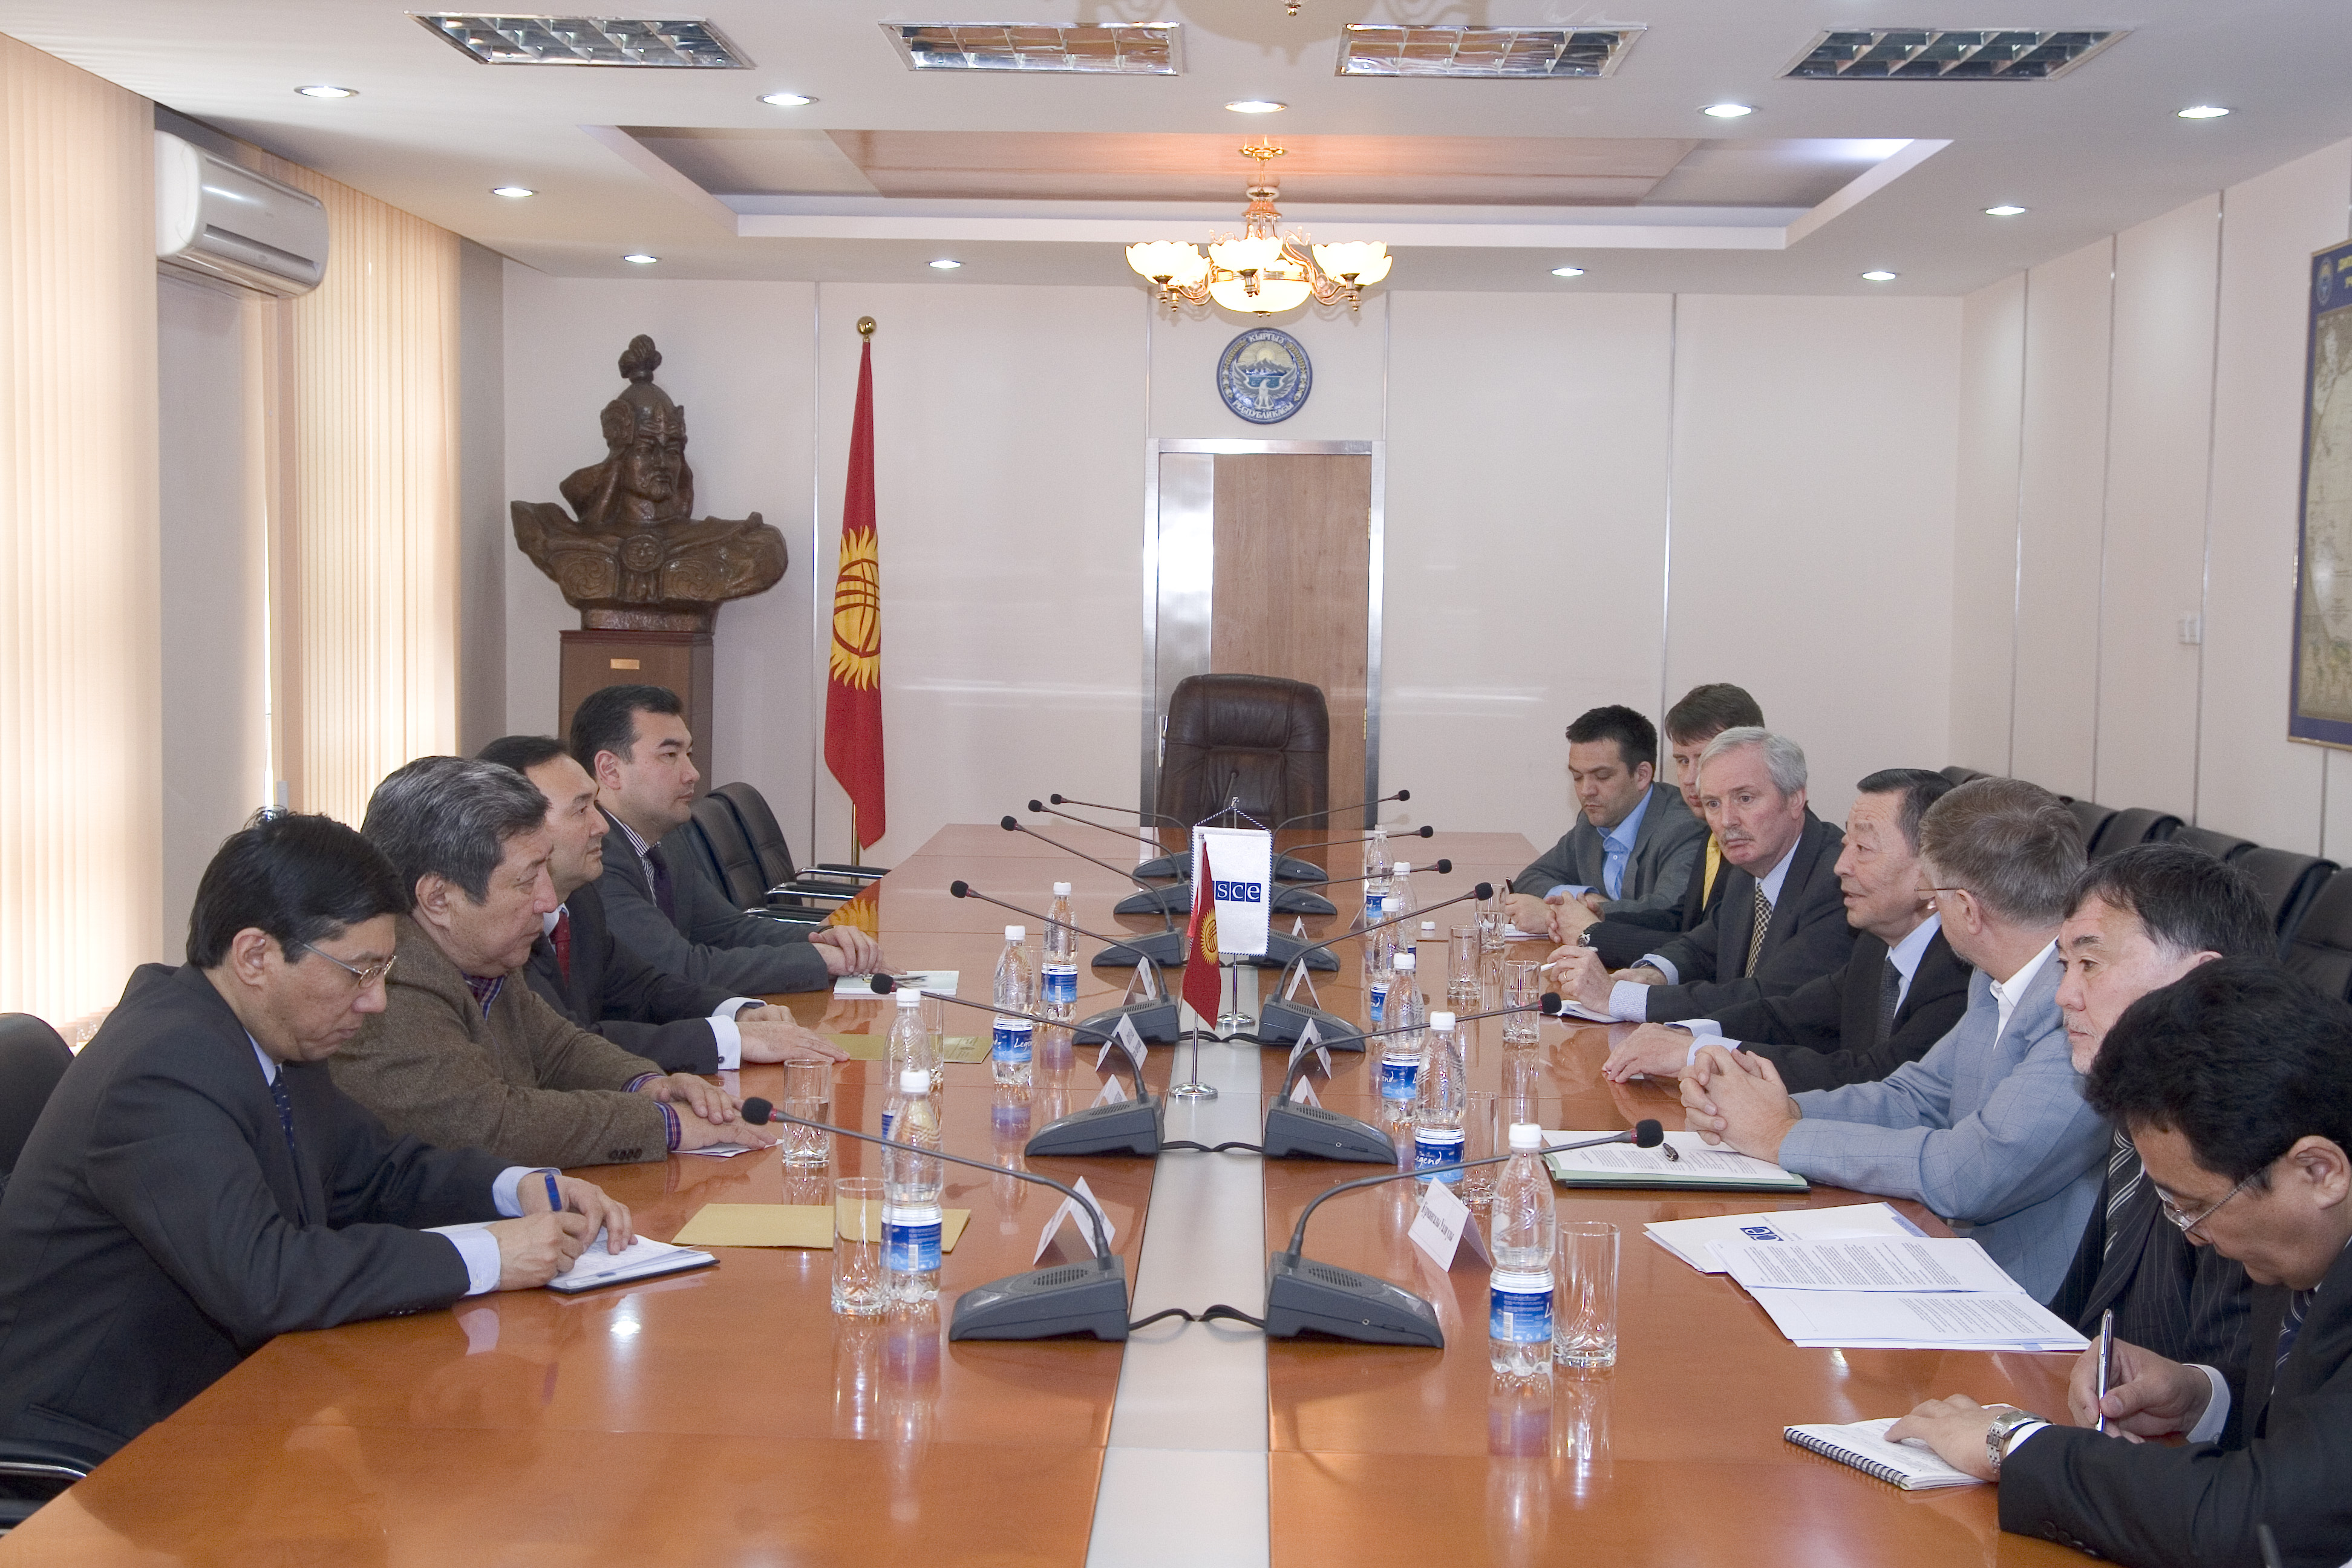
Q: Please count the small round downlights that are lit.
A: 11